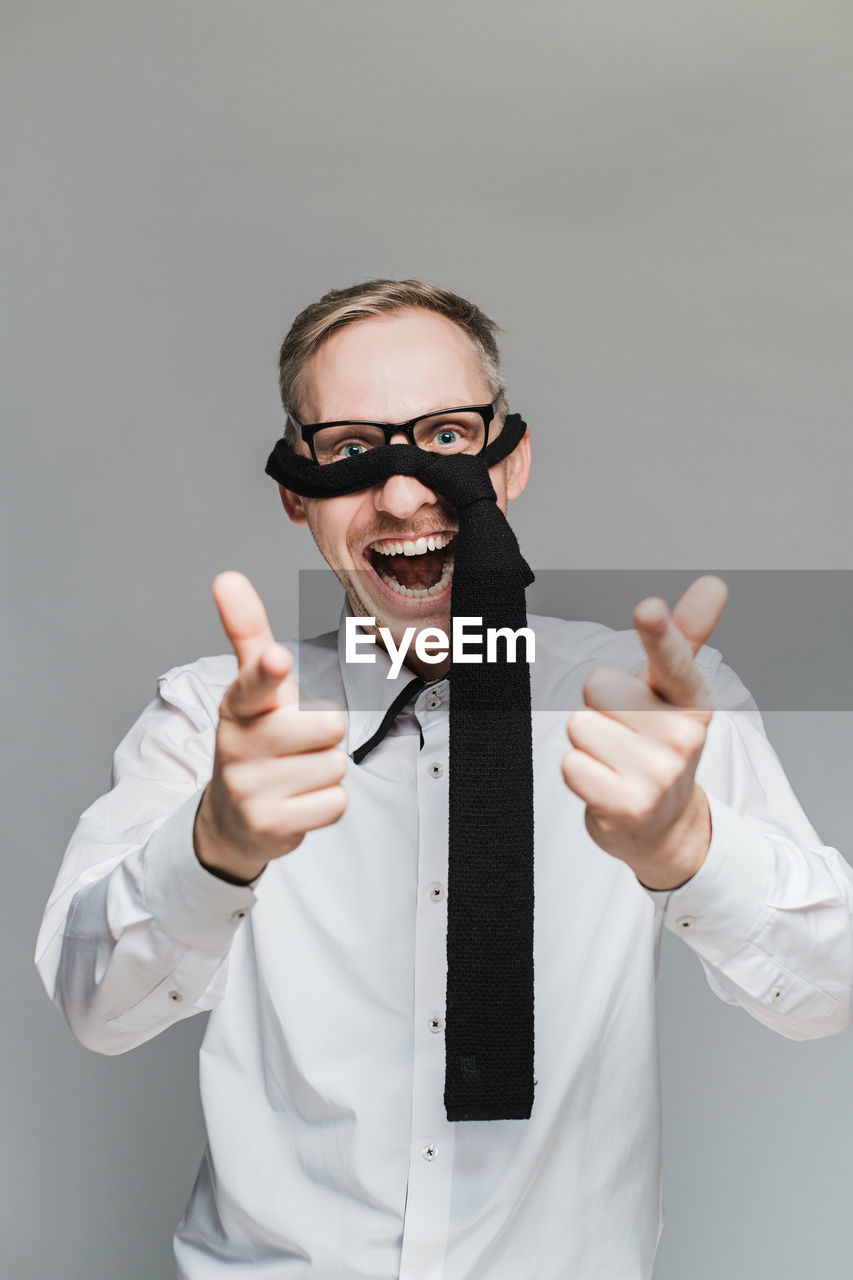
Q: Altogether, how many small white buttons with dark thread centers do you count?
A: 10